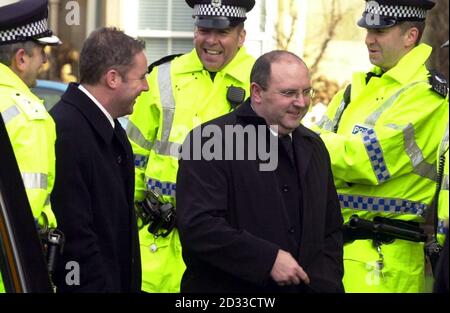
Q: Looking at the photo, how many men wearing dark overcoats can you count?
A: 2